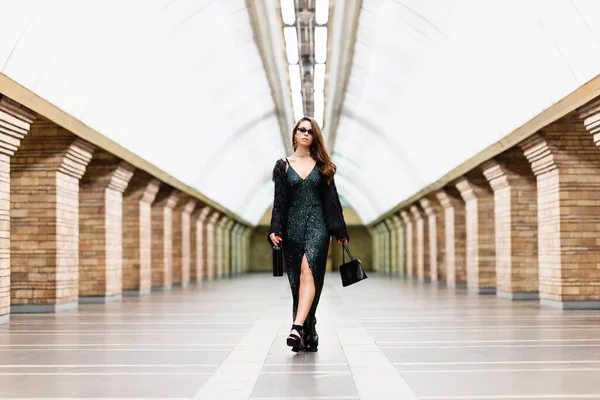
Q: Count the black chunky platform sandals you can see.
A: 2